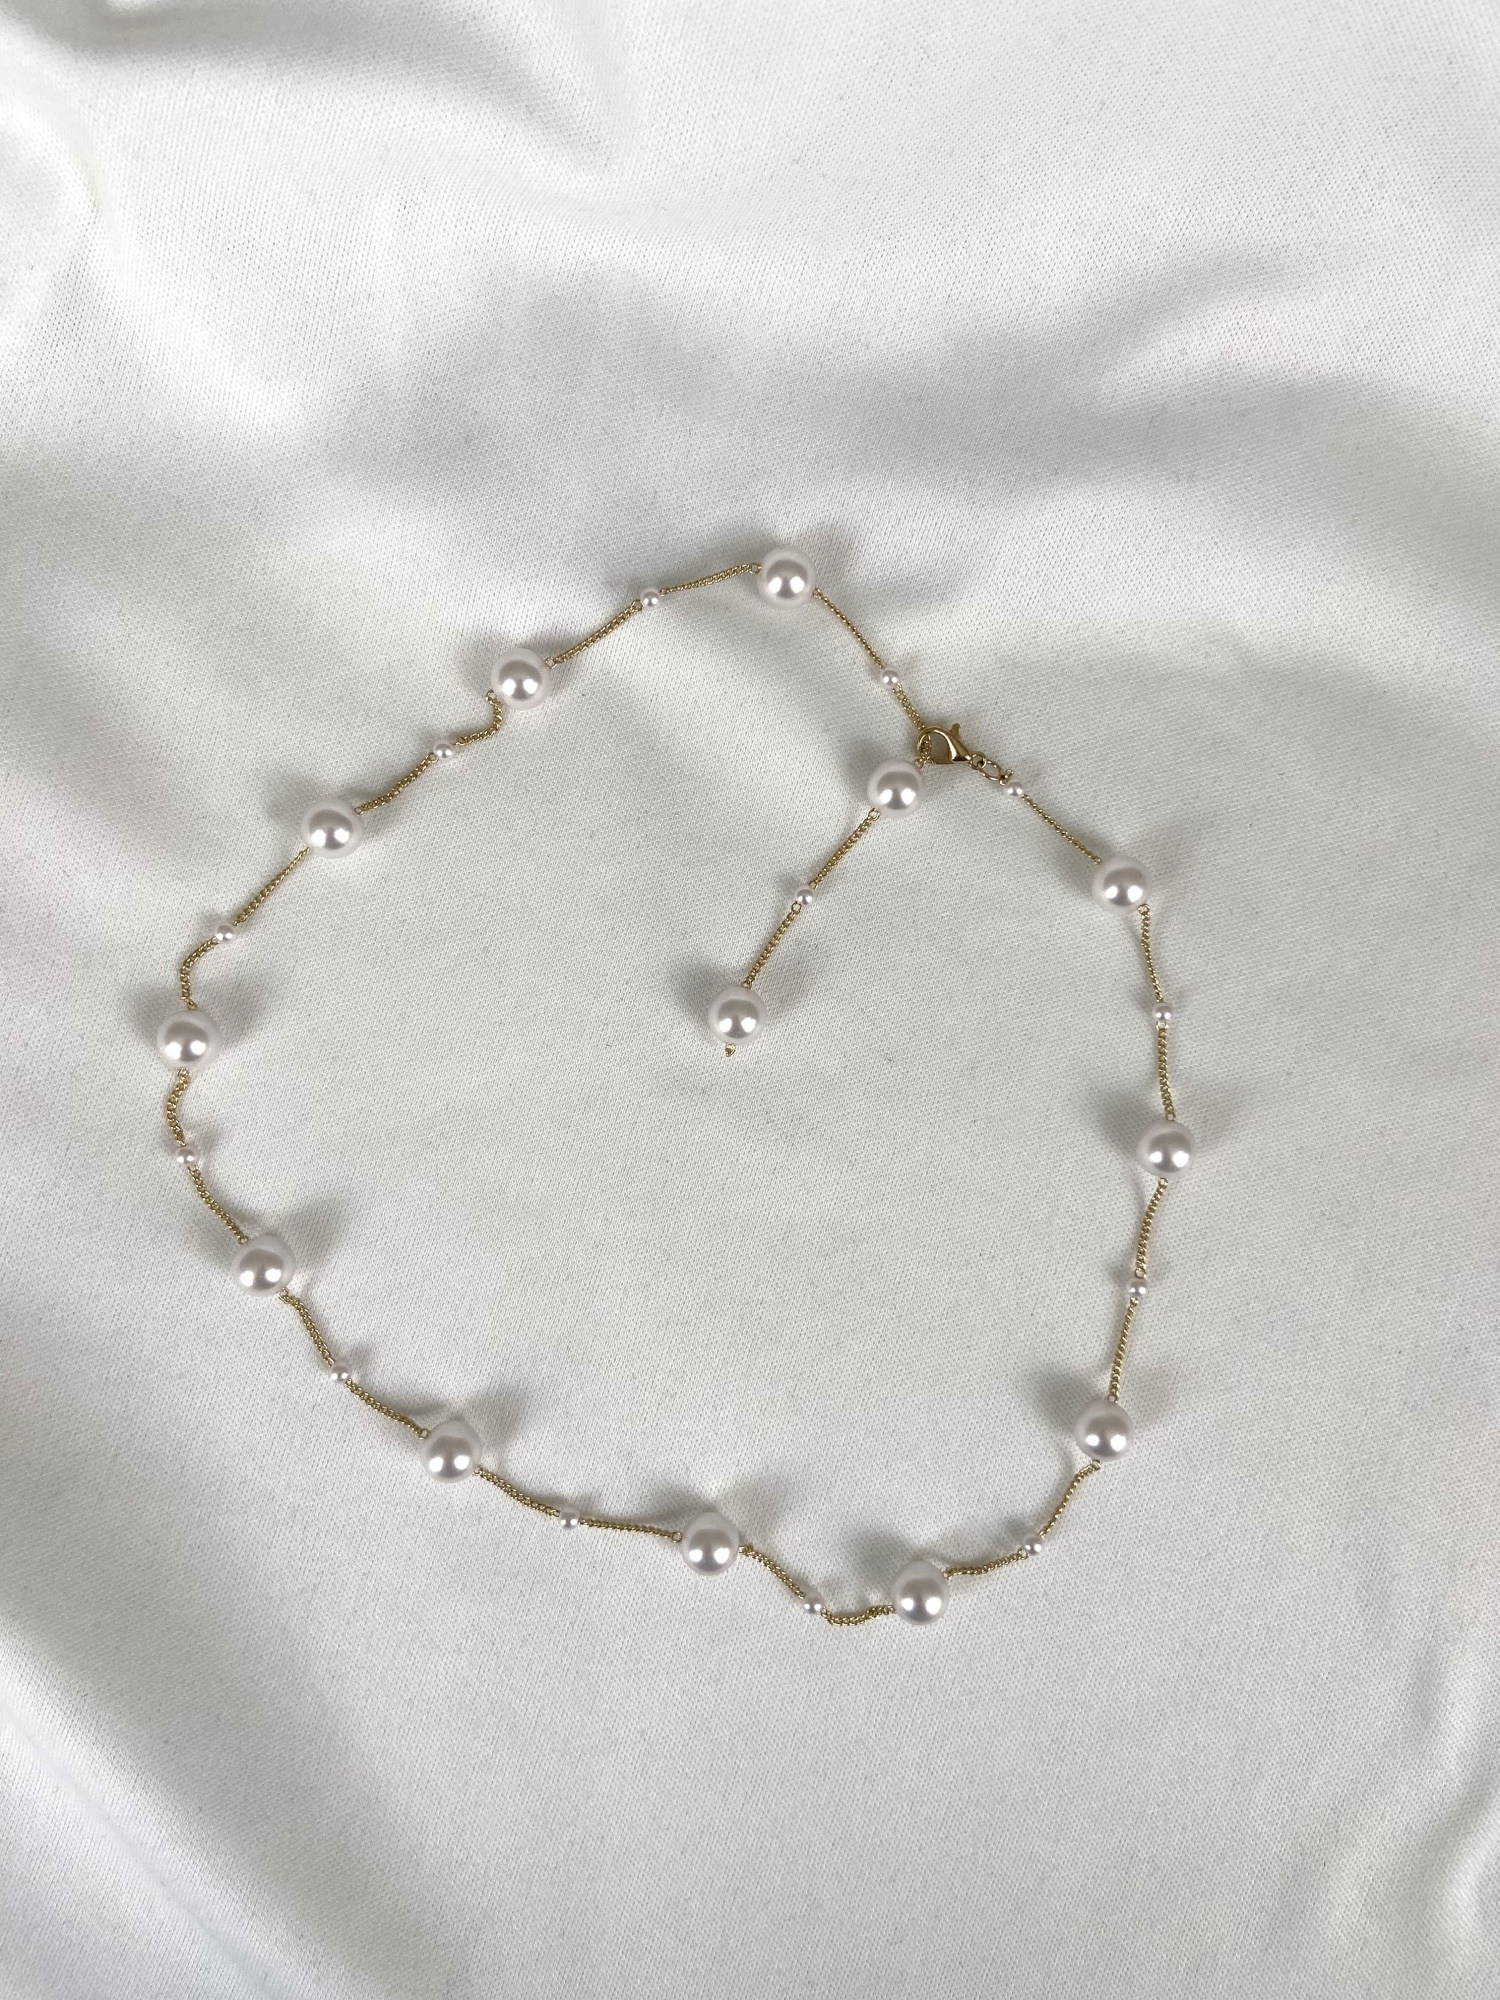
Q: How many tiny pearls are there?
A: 13